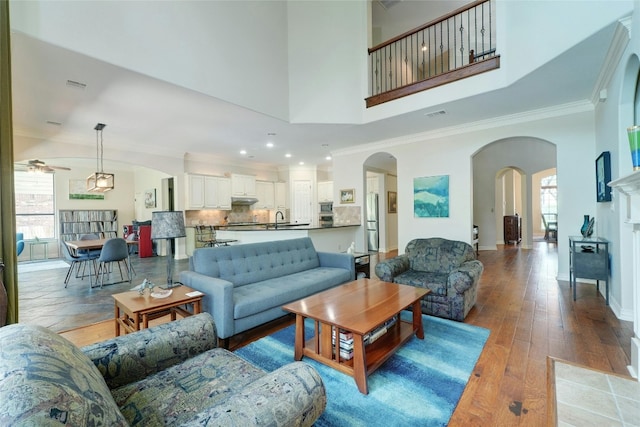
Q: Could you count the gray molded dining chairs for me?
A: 4